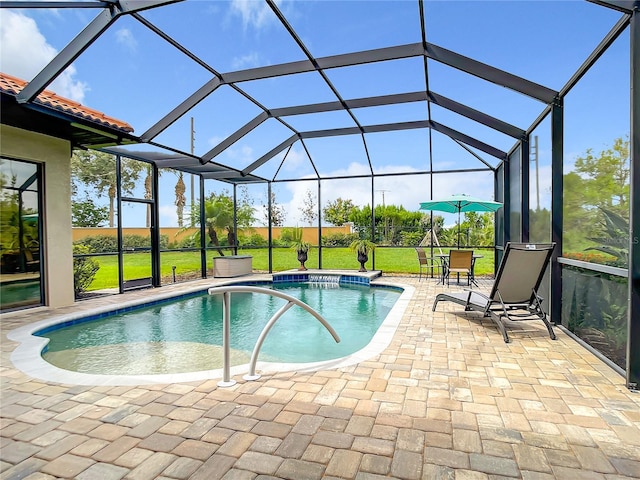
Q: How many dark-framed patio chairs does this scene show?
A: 3